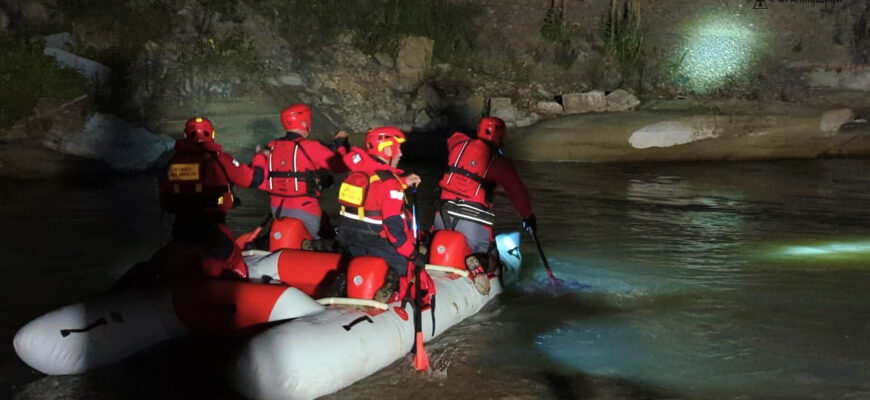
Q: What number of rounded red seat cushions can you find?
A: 3